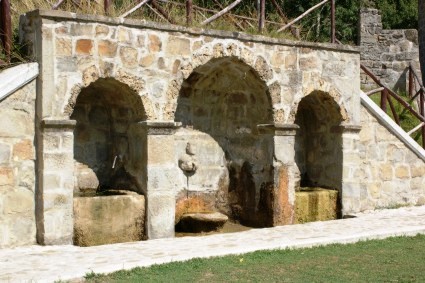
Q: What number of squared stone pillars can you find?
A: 4